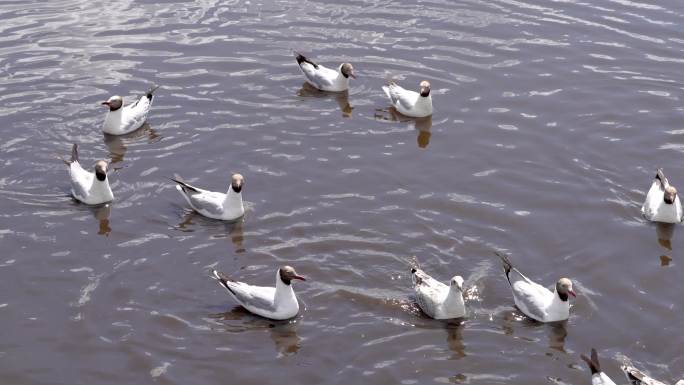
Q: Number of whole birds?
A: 9